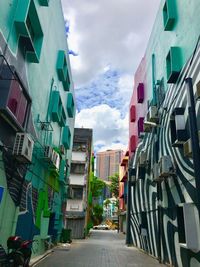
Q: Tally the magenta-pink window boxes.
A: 4